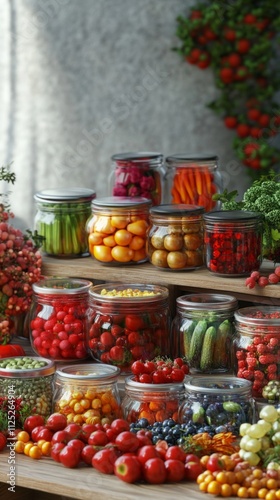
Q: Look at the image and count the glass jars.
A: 14